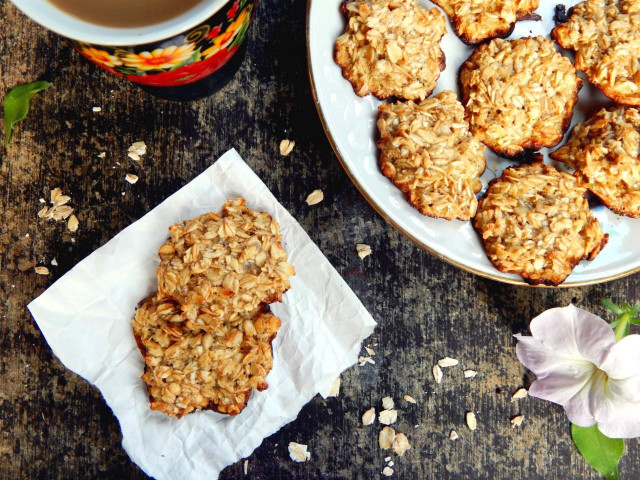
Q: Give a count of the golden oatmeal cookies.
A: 9